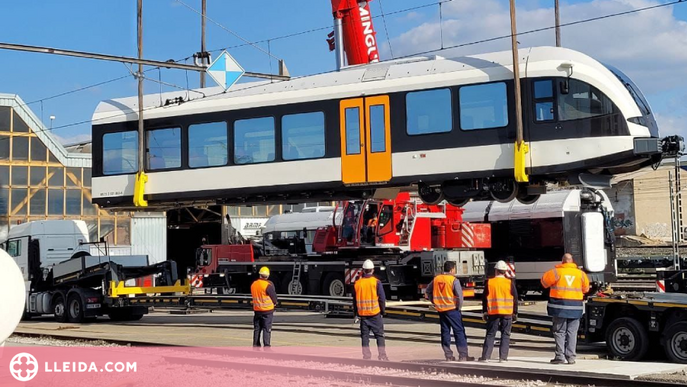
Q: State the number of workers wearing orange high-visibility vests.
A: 5